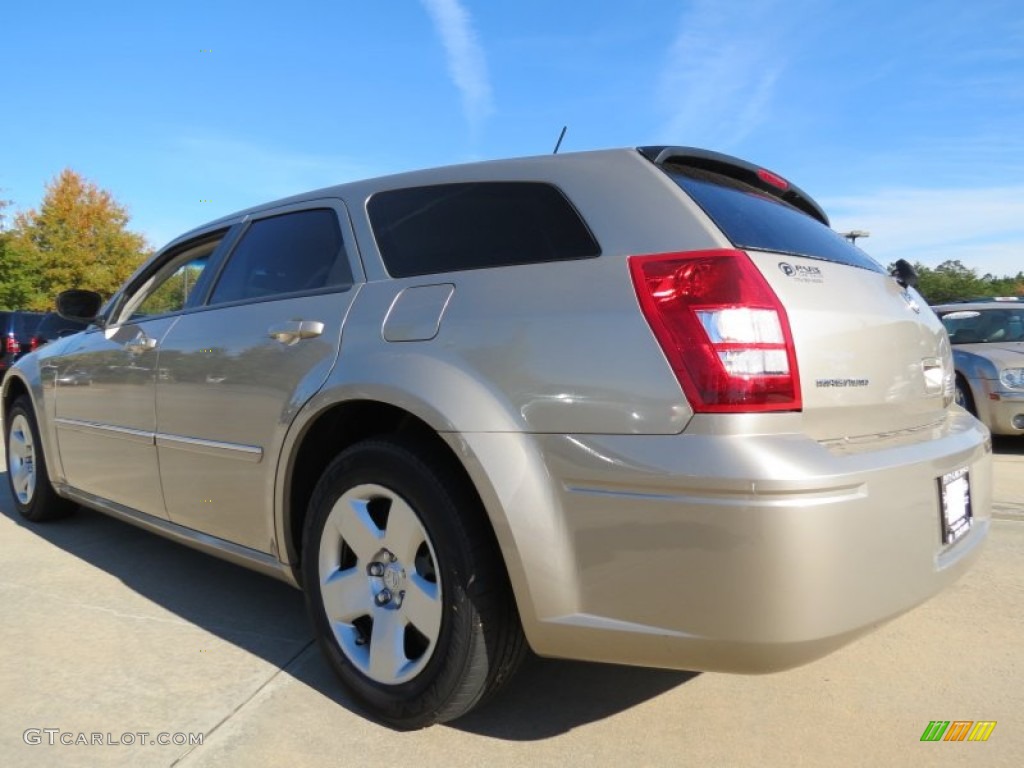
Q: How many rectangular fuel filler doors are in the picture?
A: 1